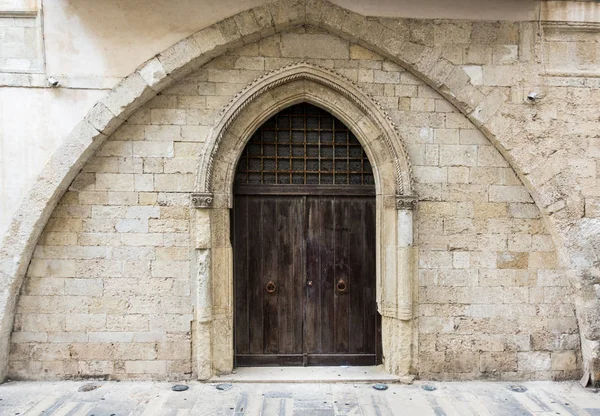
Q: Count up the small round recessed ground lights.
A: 6